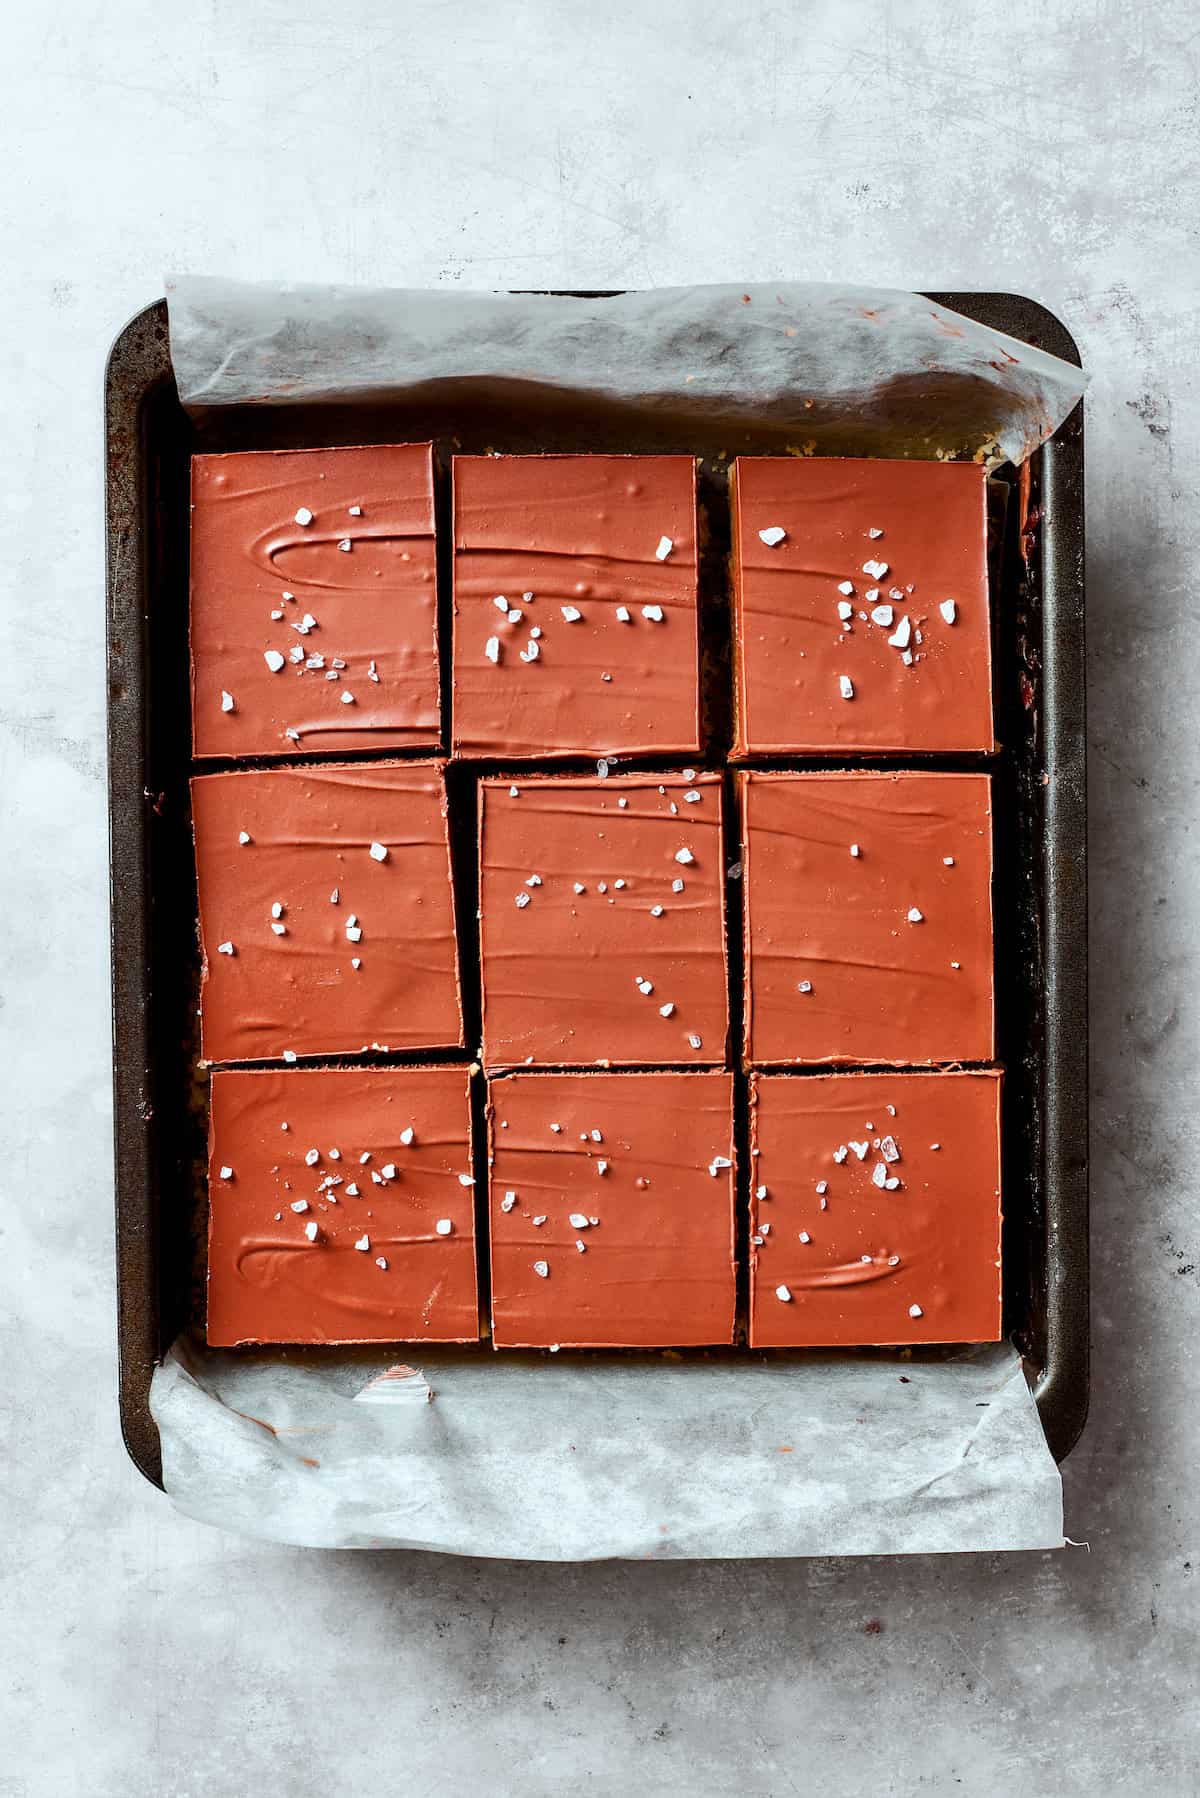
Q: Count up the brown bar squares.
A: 9